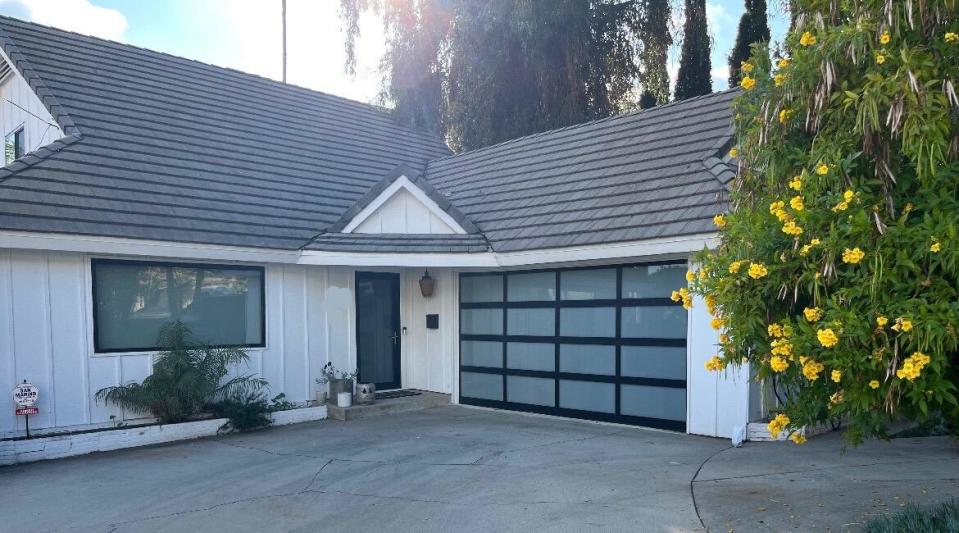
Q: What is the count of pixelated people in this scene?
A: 0